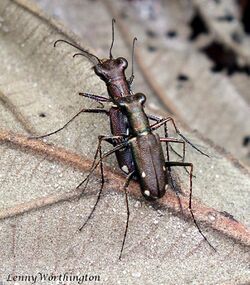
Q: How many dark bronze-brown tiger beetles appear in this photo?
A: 2